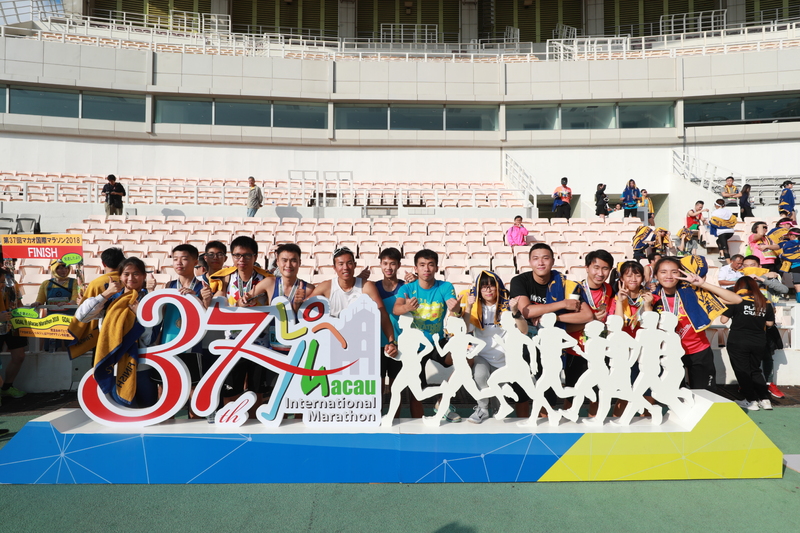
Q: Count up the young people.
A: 13